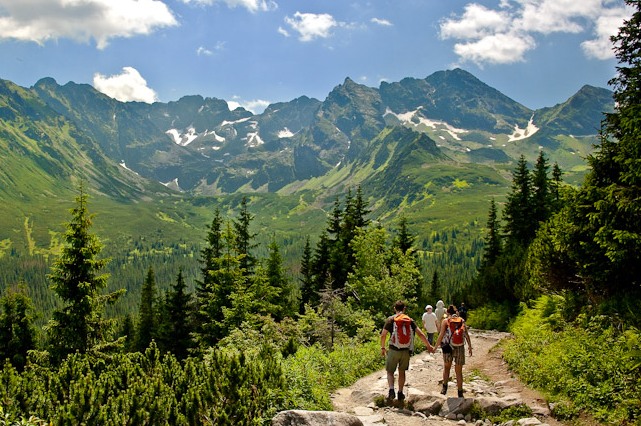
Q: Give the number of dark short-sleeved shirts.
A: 1